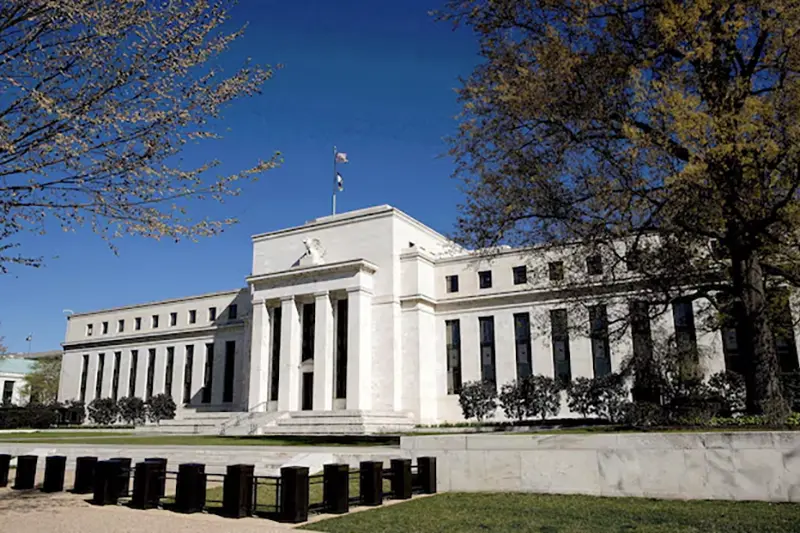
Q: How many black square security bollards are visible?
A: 15